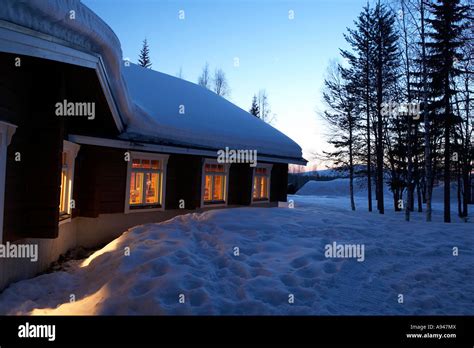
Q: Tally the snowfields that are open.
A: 1